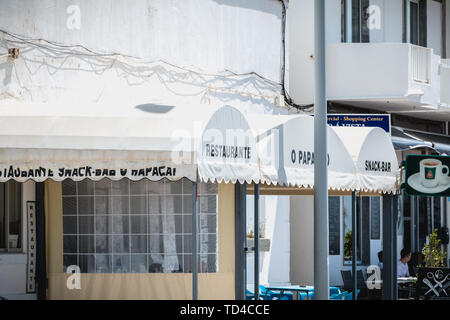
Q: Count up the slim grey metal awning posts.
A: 3